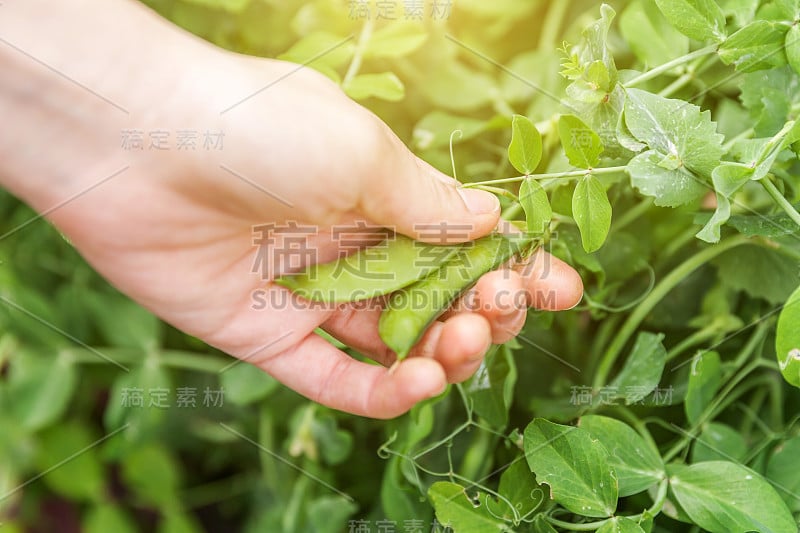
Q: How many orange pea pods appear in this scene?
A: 0